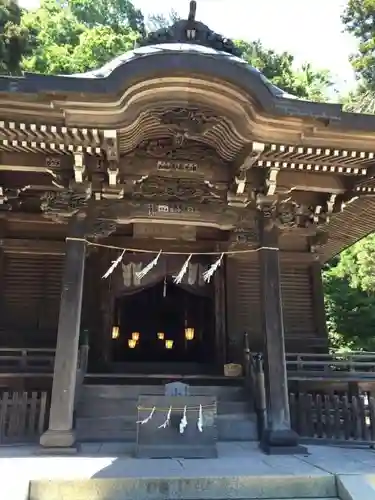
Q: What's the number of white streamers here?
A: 8